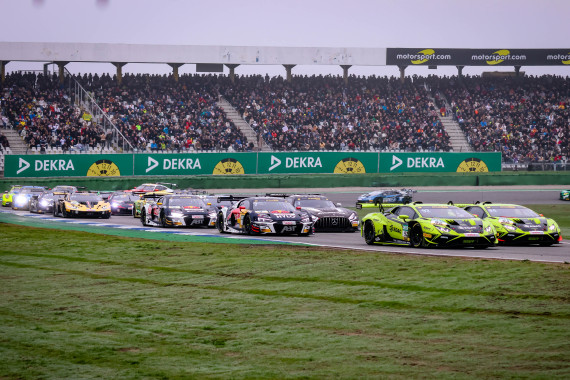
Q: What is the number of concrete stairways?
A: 3